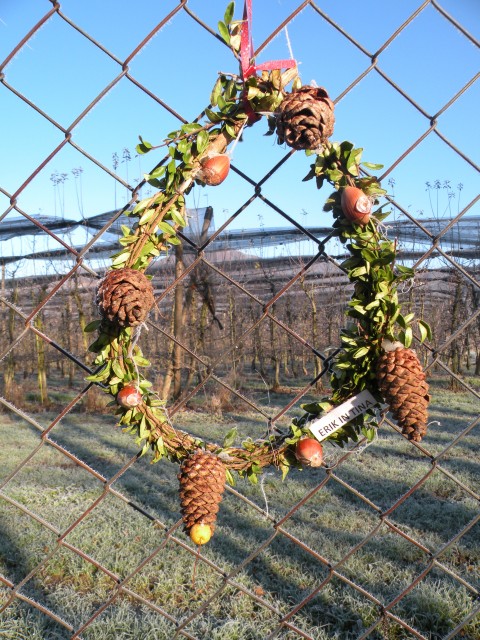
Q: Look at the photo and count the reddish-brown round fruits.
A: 4